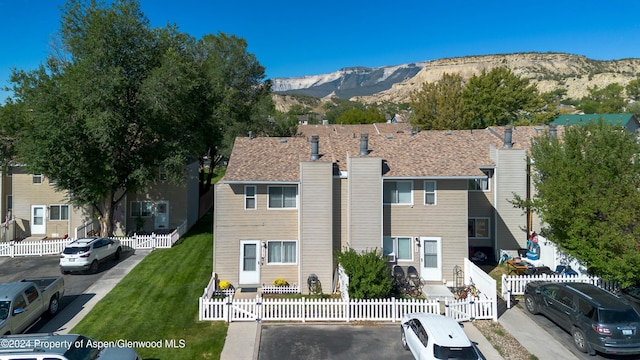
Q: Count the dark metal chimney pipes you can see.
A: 4